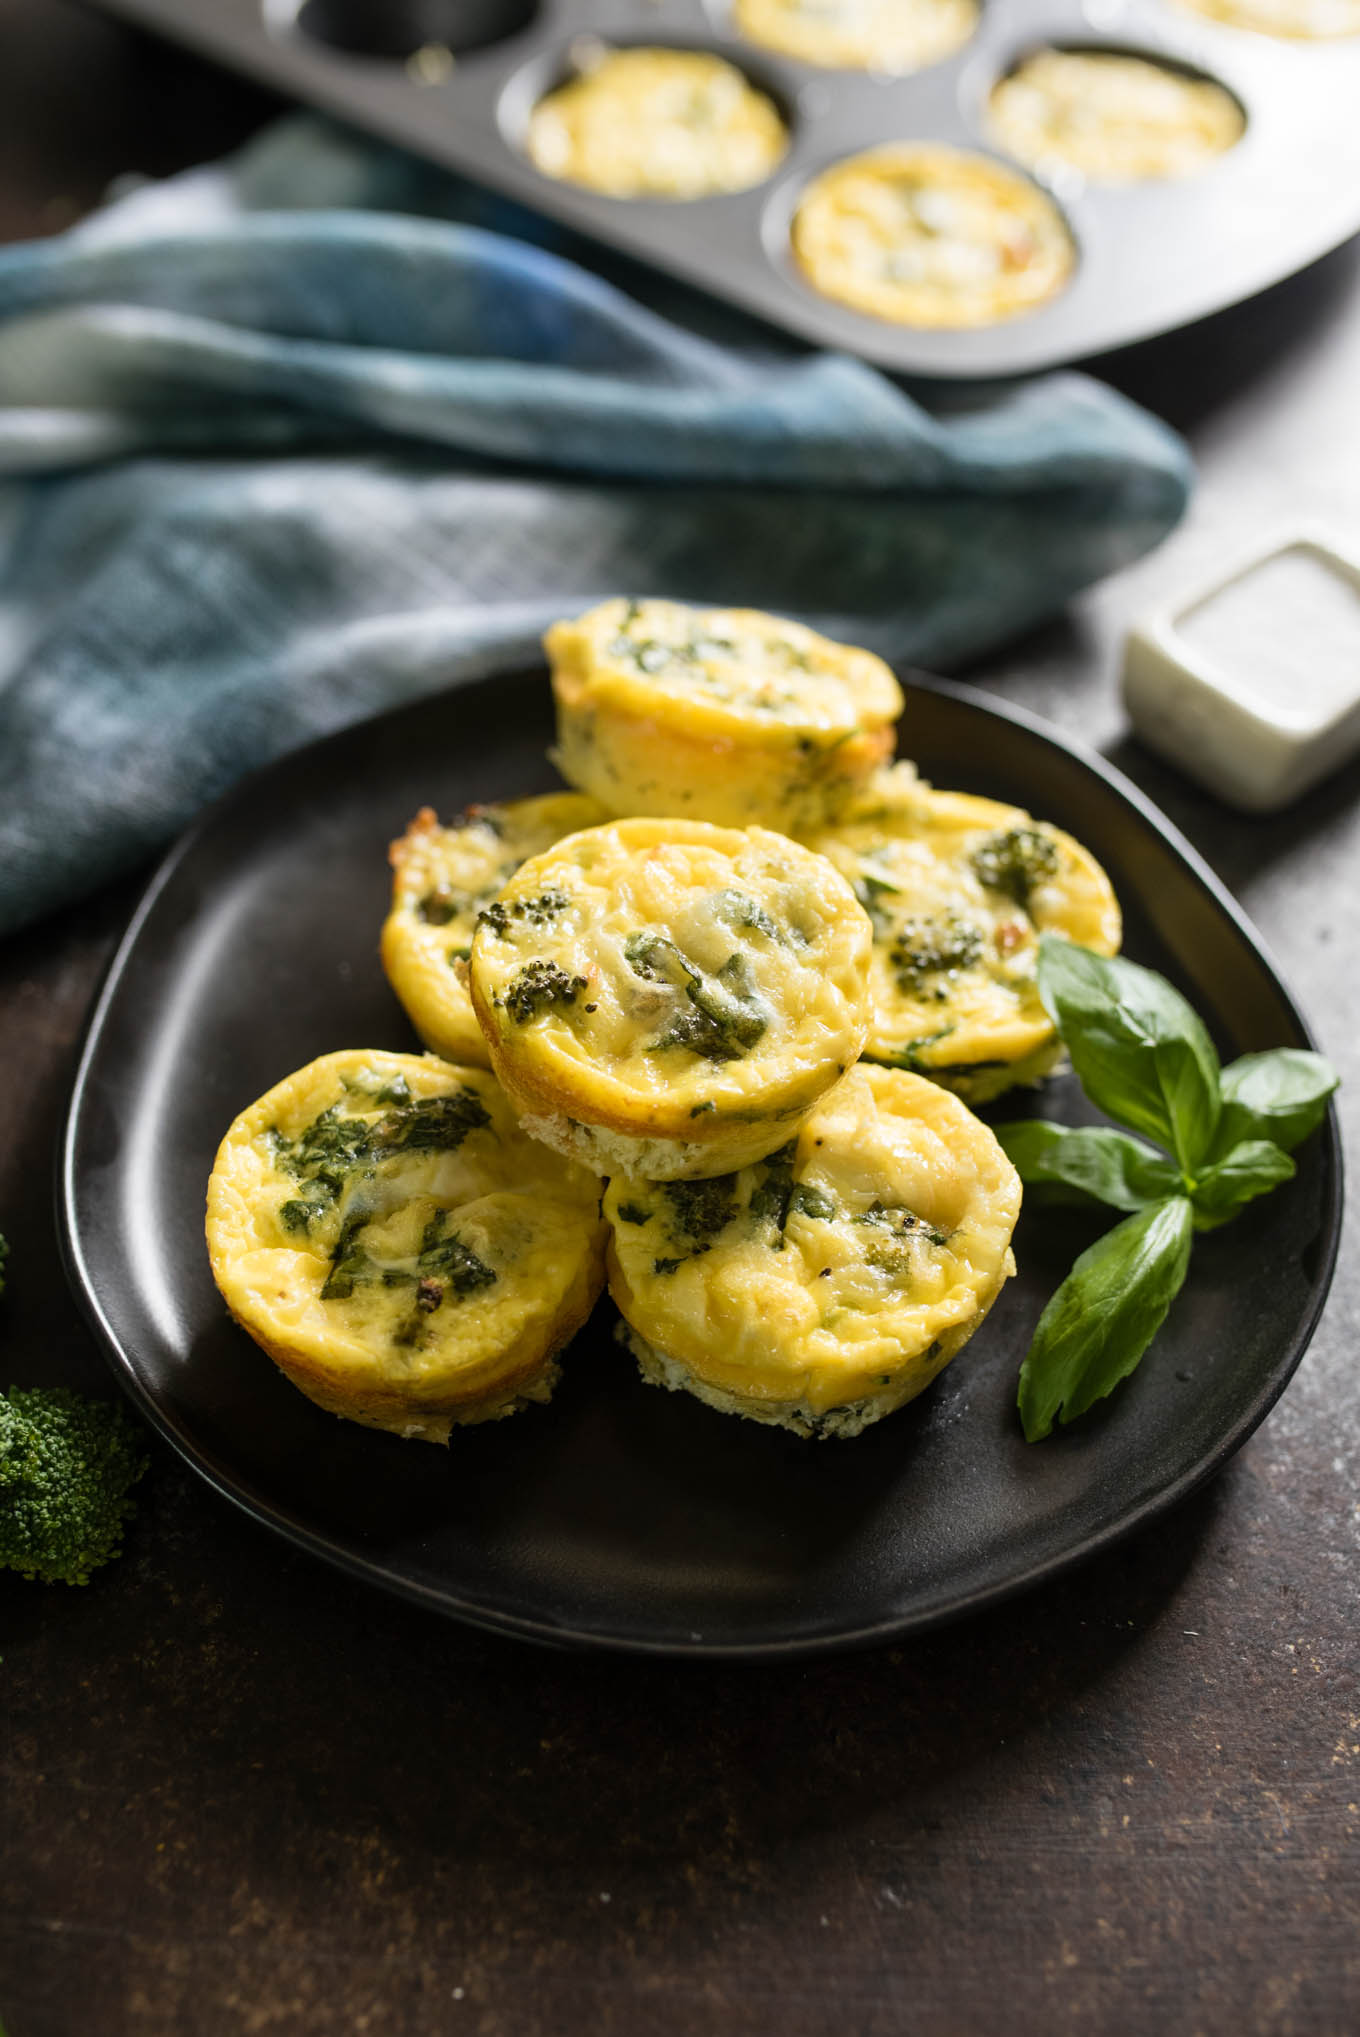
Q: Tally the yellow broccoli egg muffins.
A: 11